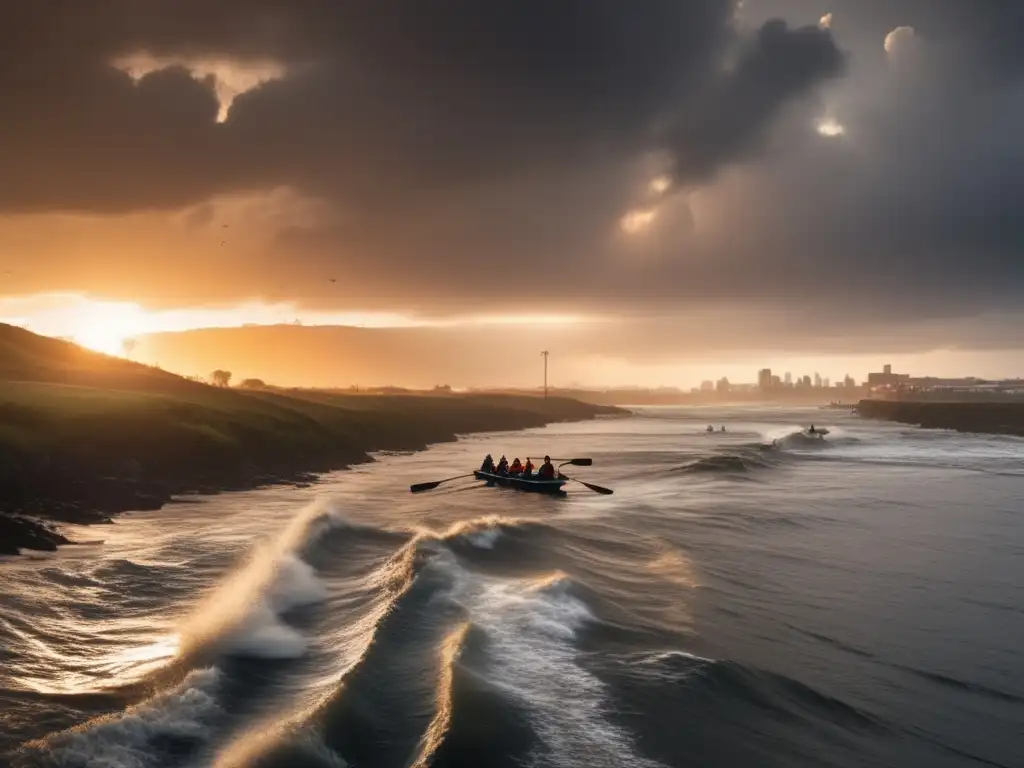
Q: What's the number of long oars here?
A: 3